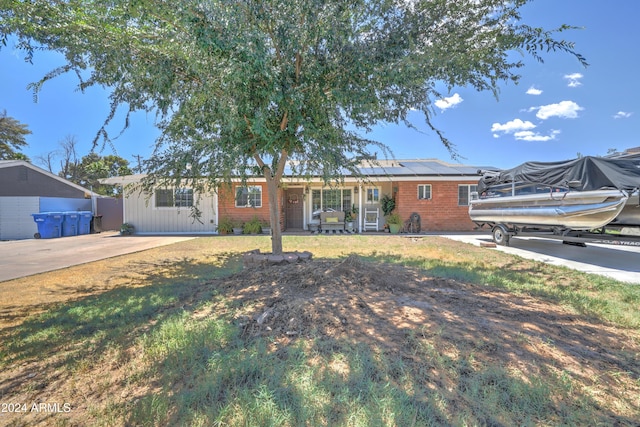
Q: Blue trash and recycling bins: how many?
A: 3